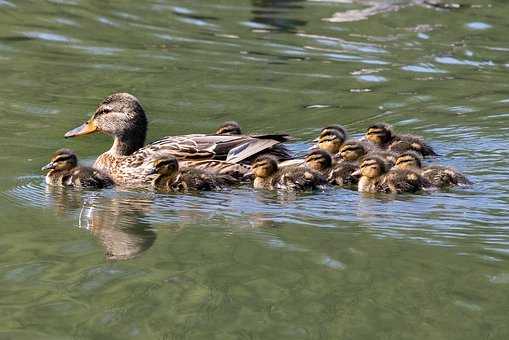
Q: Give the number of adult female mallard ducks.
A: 1